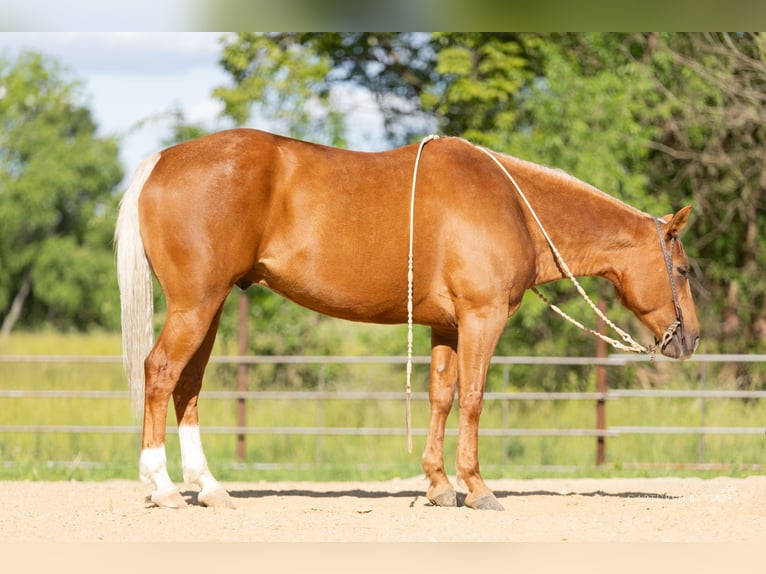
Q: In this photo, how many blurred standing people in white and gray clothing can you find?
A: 0